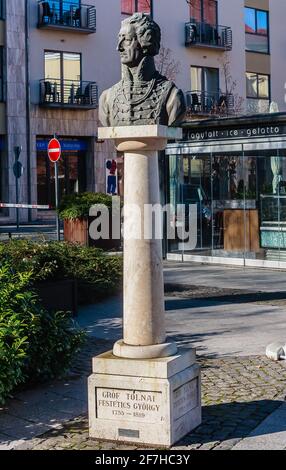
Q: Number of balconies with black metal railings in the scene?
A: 4